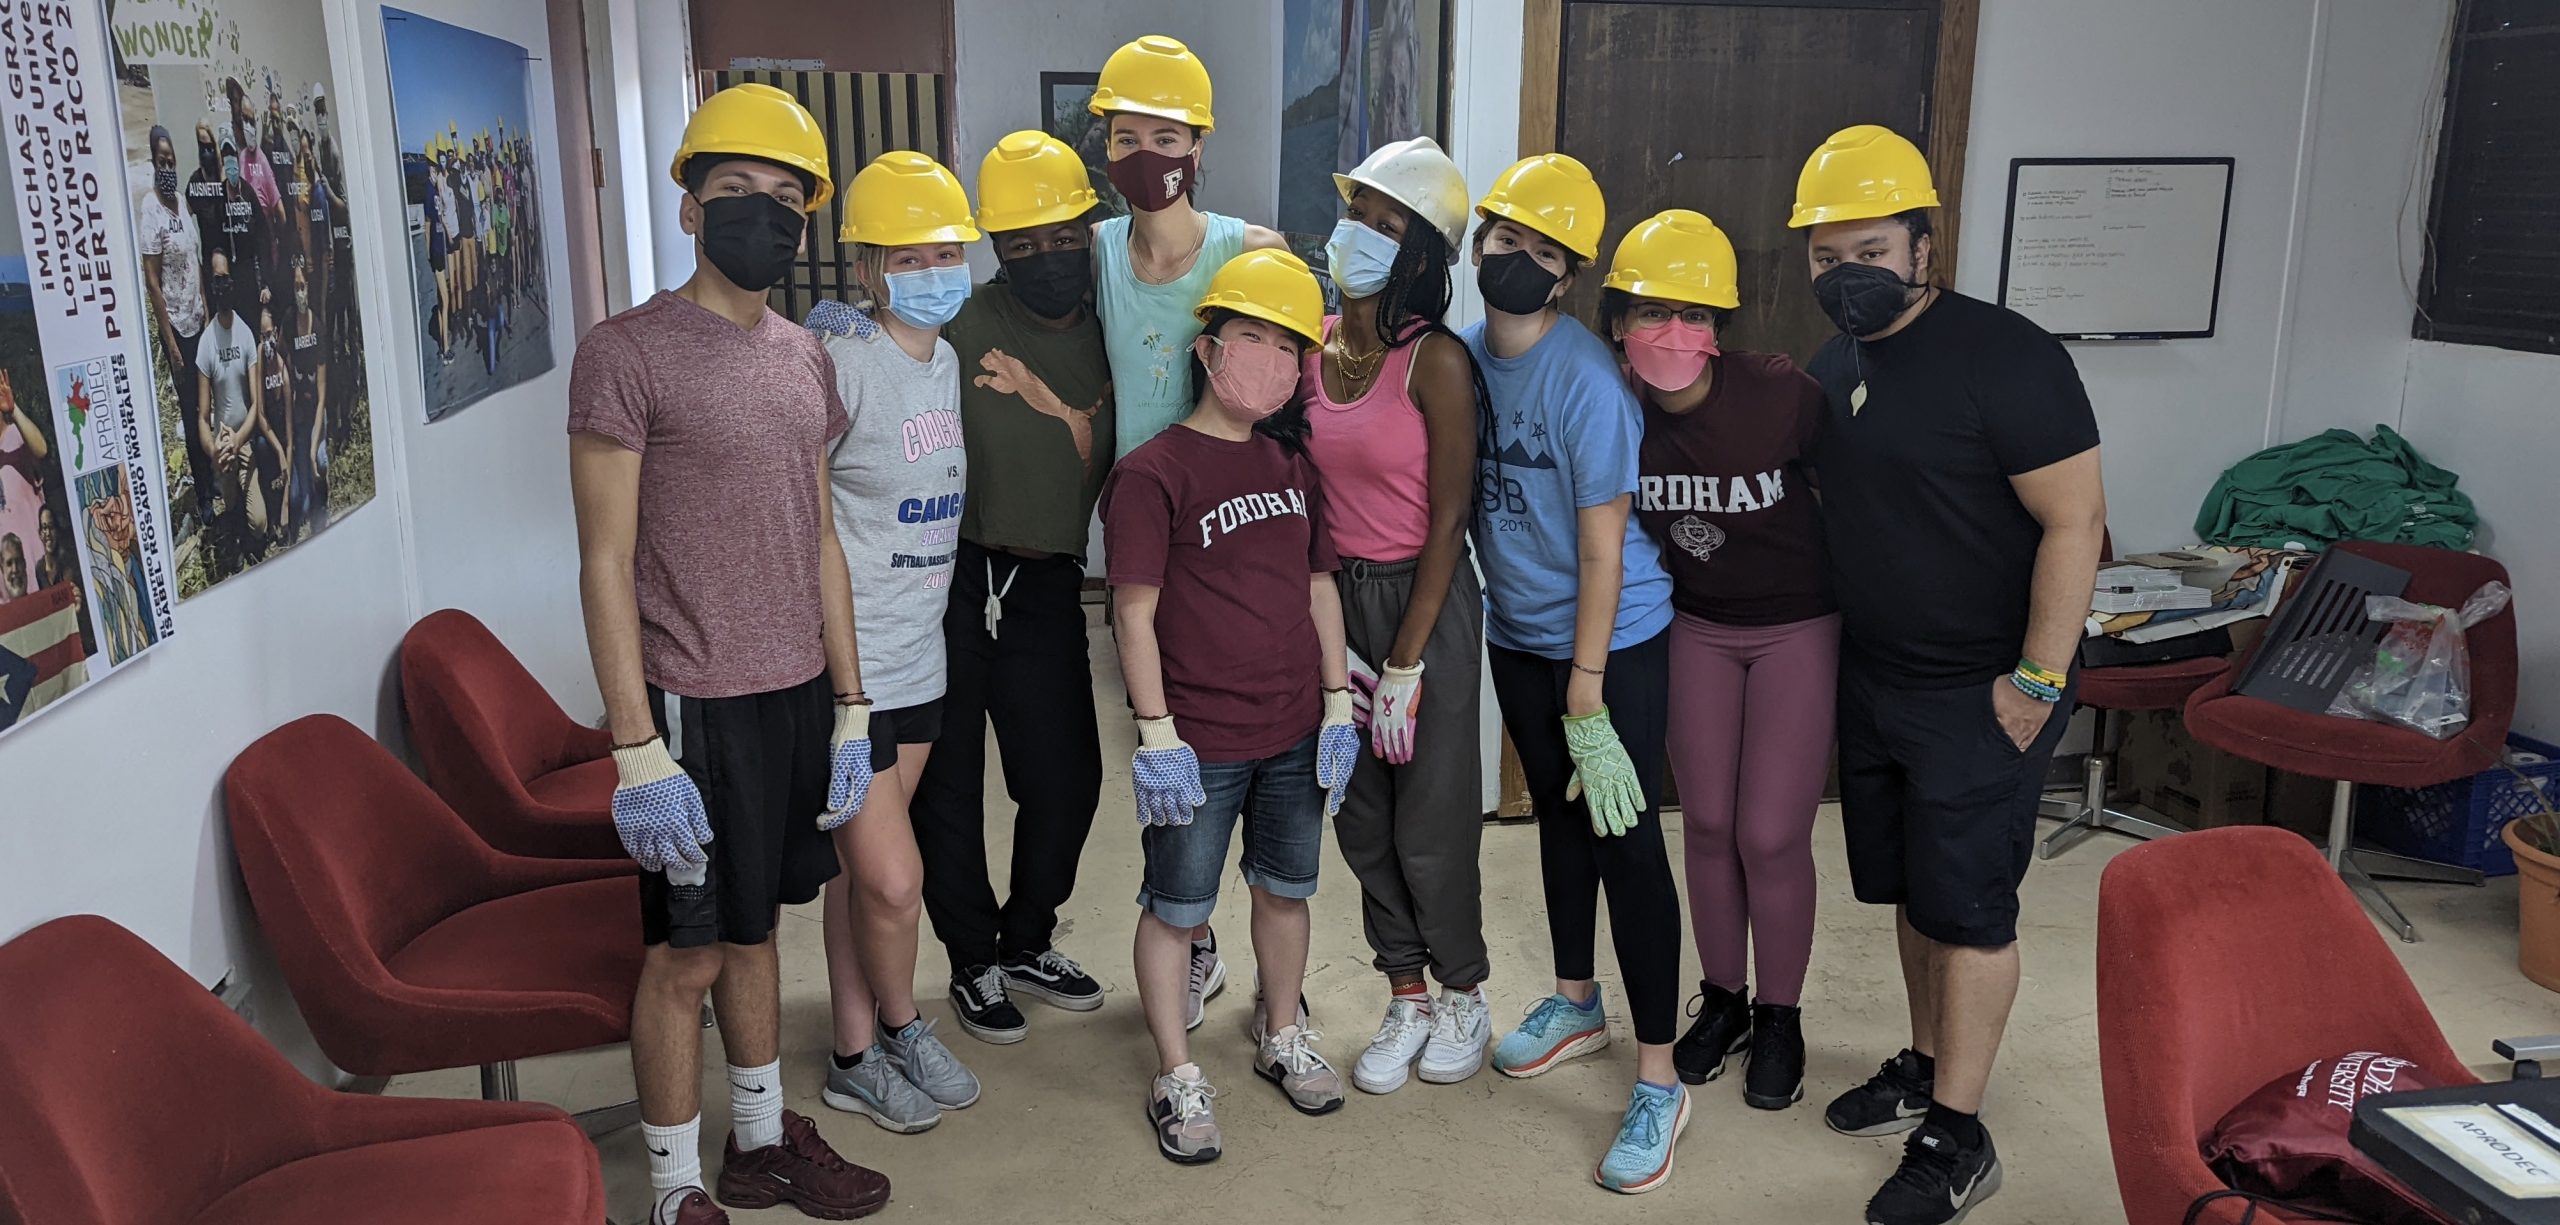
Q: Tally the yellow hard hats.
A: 8